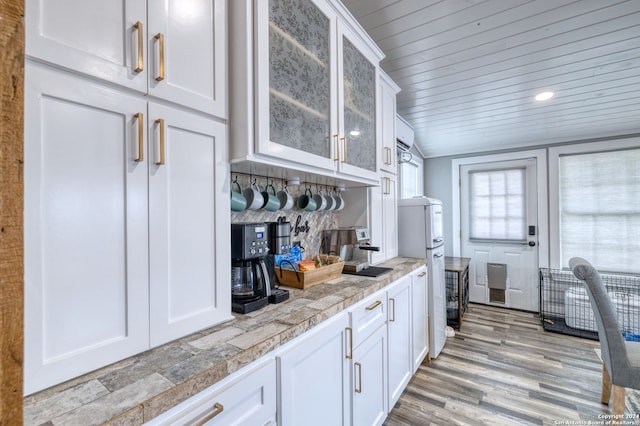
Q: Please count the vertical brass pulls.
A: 13